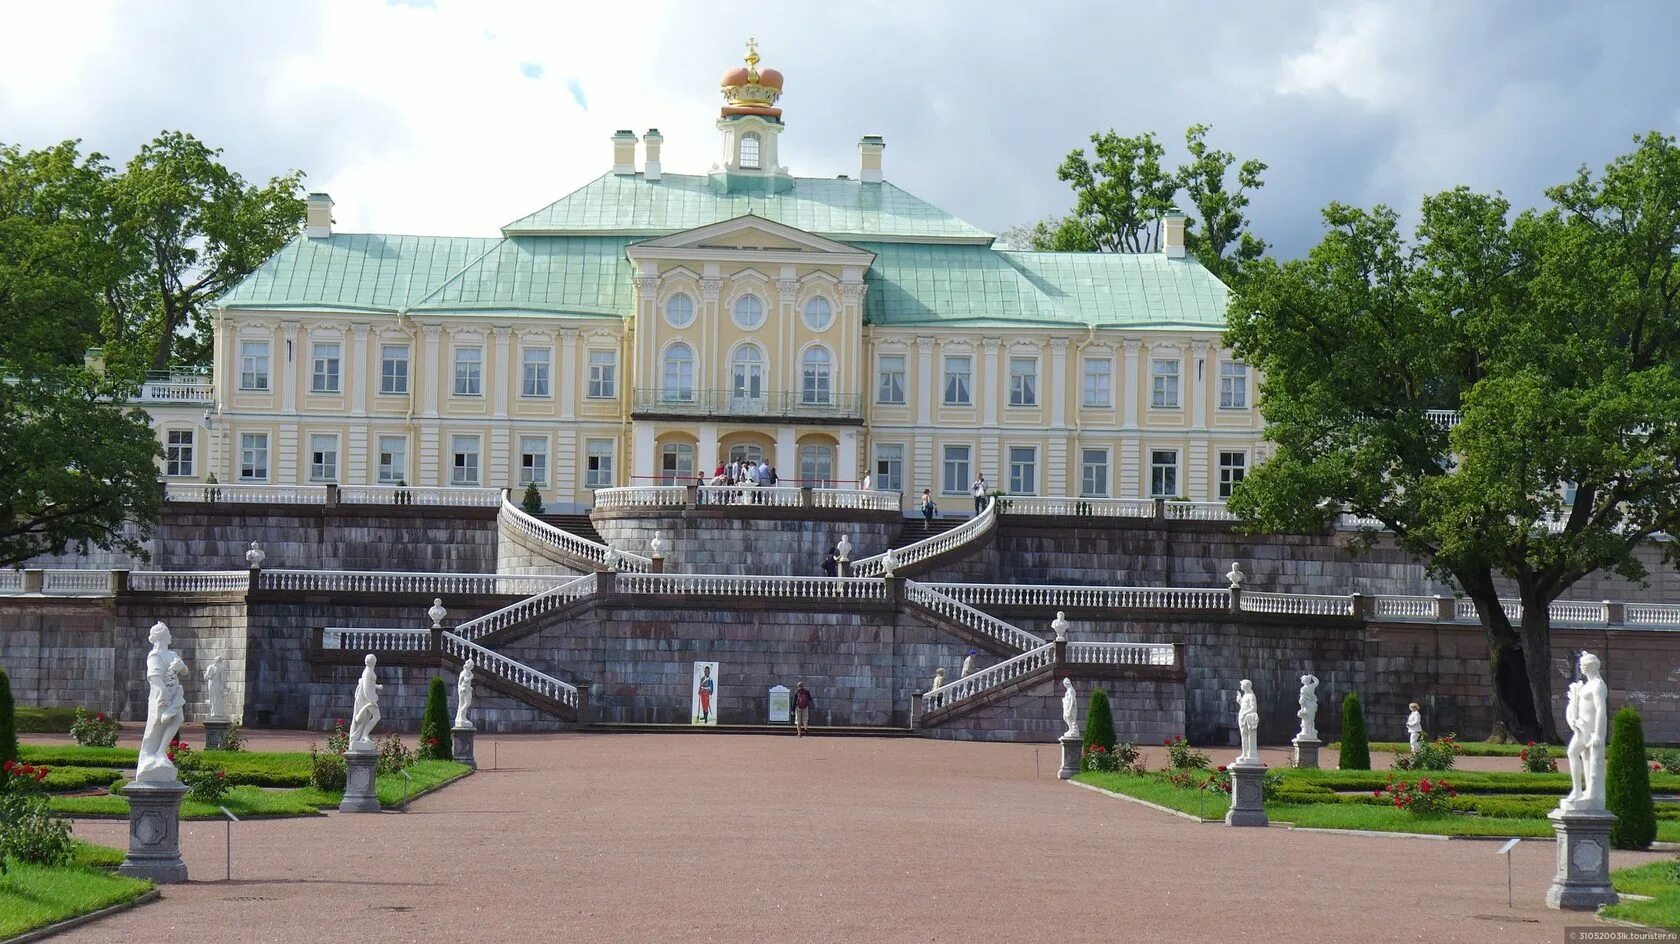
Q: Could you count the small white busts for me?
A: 8